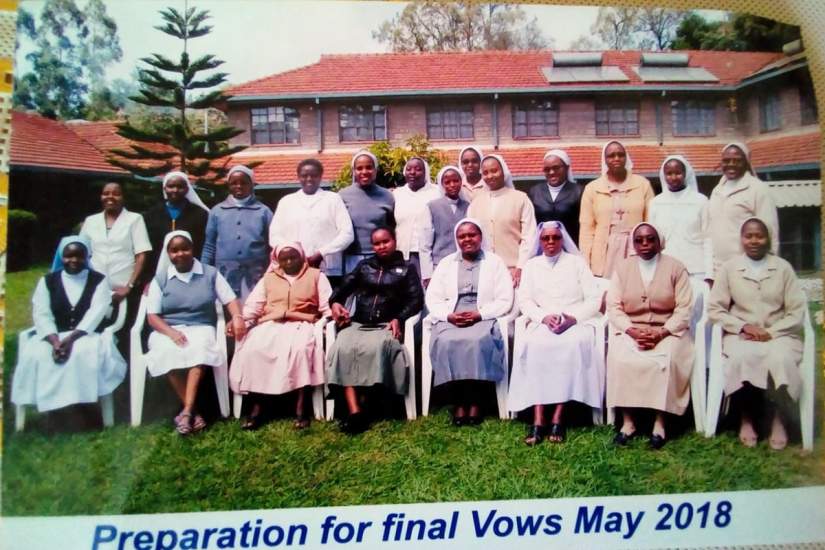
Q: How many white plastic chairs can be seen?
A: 8